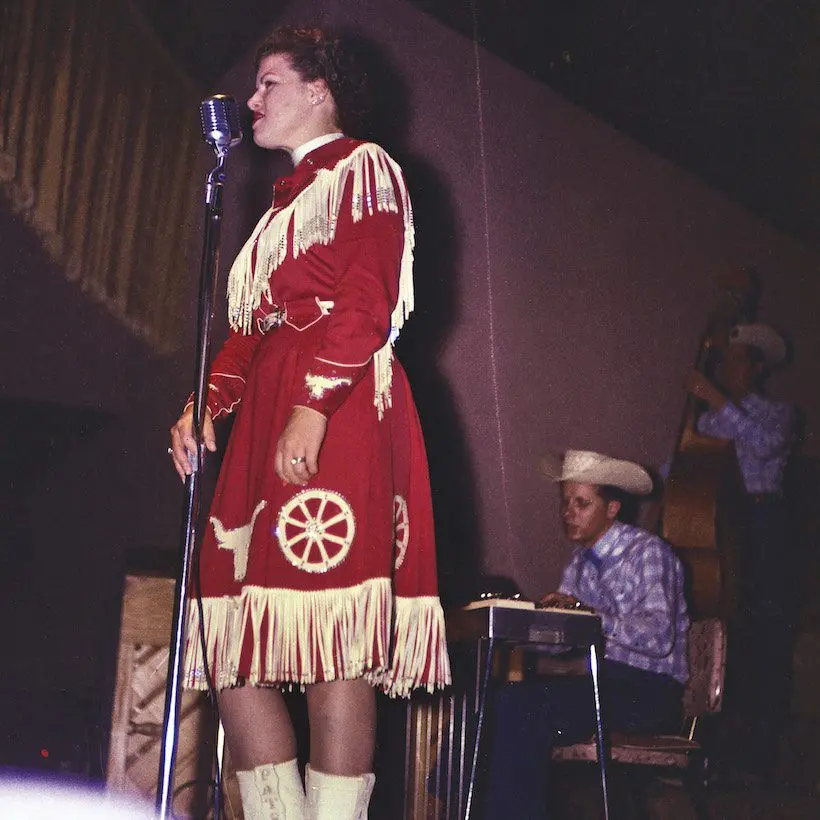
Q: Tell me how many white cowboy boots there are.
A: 2